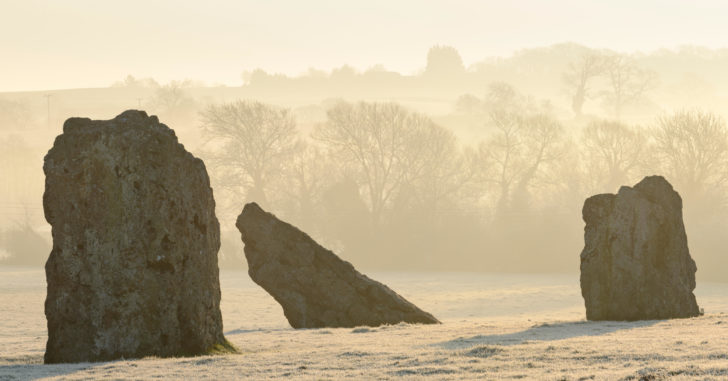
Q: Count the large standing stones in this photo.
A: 3